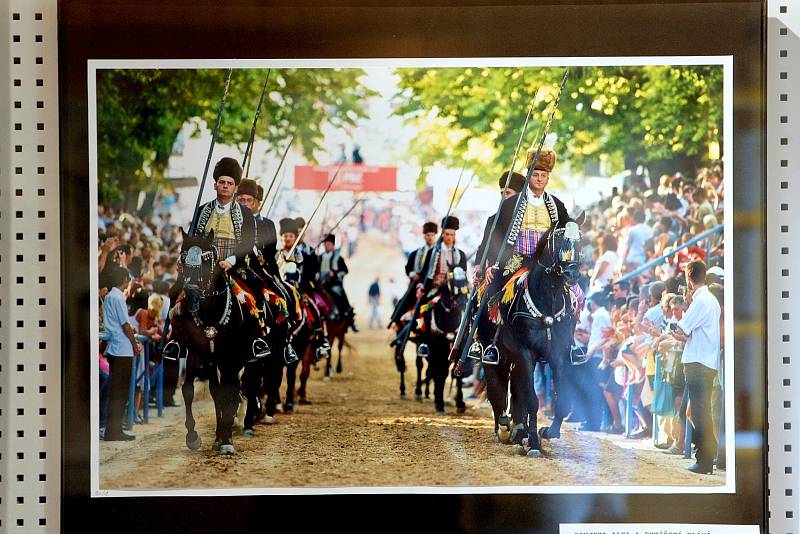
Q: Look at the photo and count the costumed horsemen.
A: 10